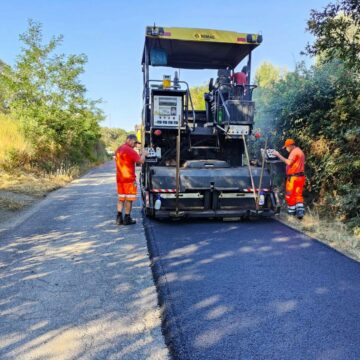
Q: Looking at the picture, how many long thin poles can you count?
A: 3